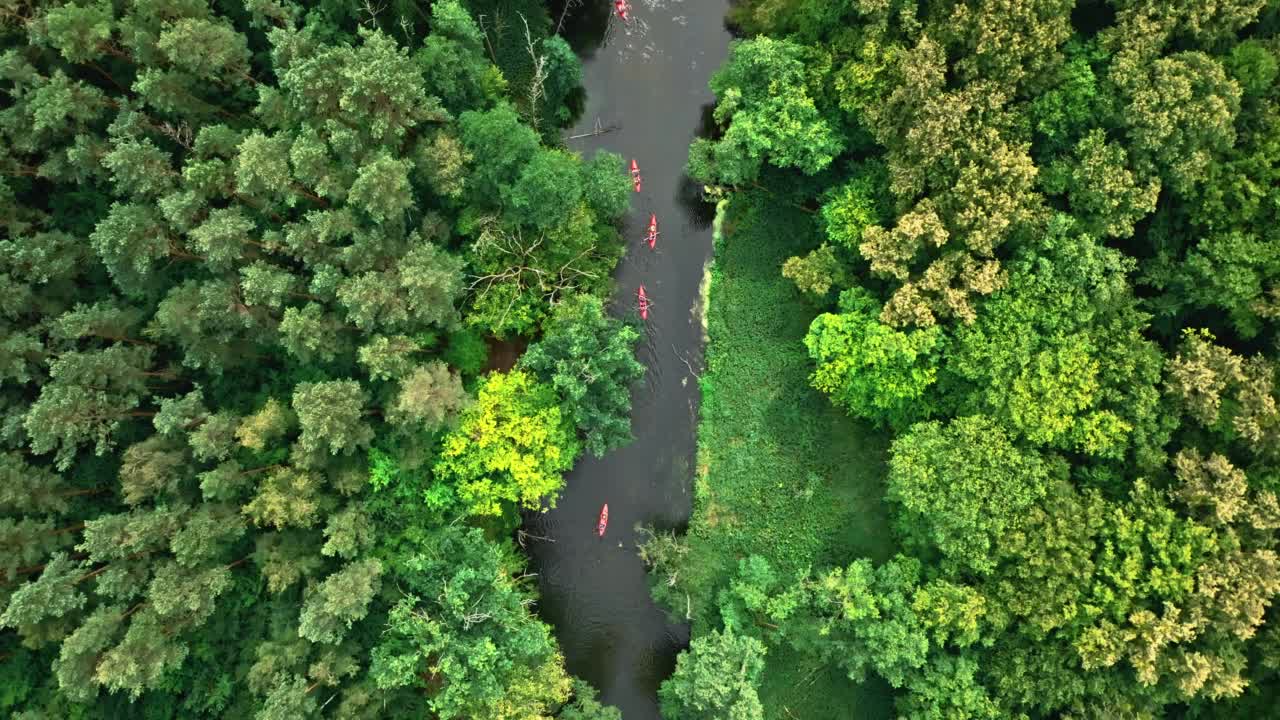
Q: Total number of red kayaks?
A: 5